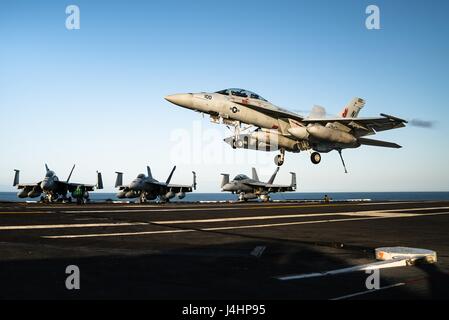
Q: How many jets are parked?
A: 3